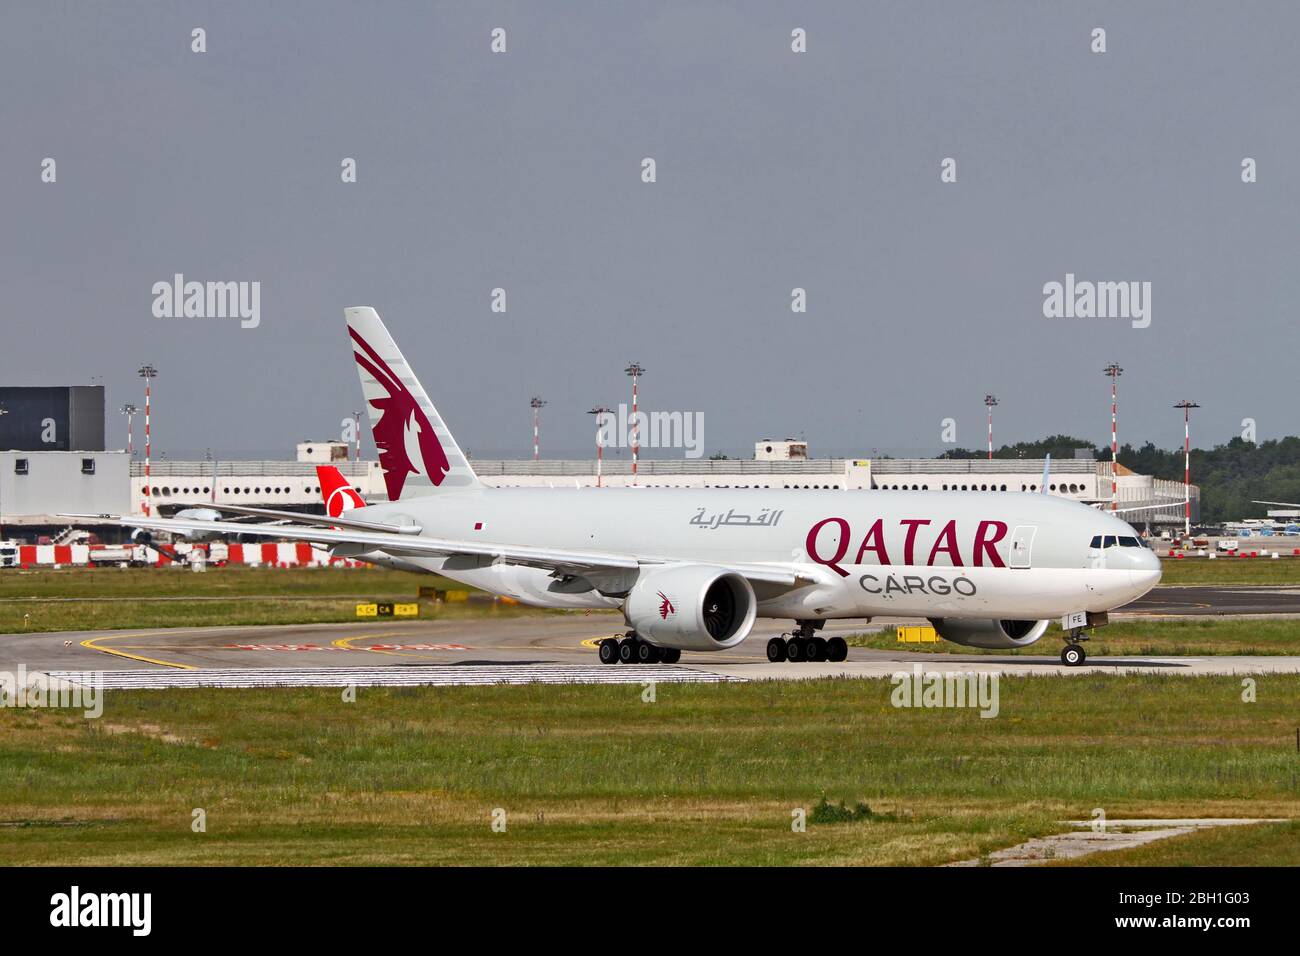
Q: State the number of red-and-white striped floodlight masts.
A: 9